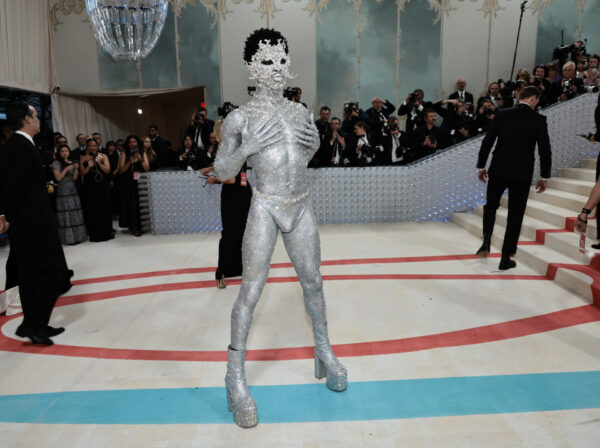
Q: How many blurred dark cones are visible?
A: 0